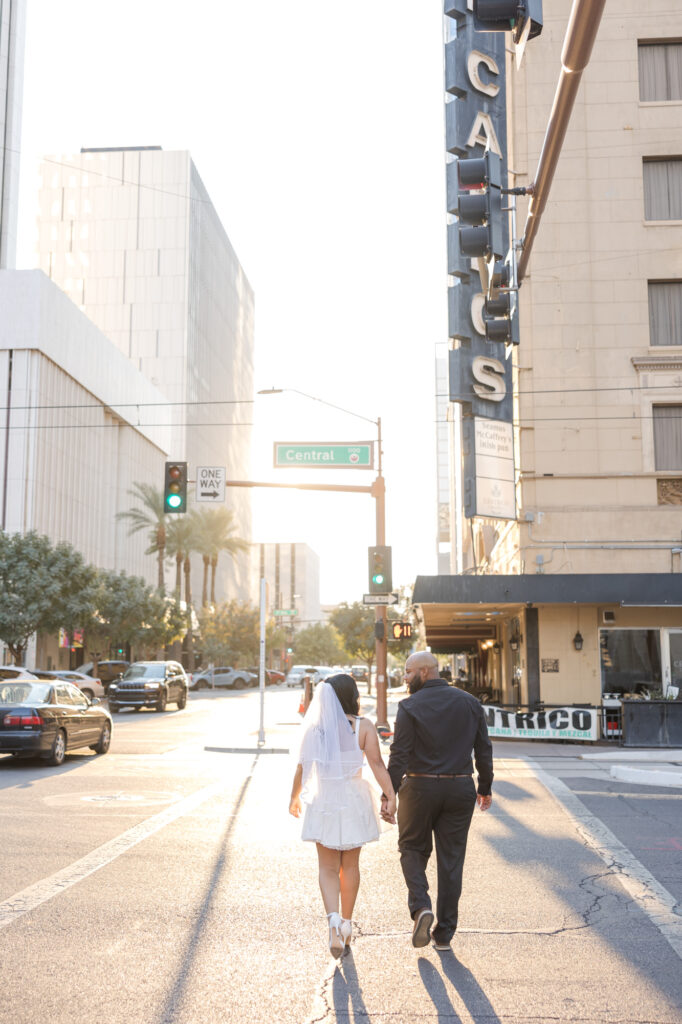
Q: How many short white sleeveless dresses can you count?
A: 1